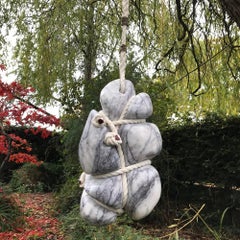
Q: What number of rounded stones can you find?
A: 7